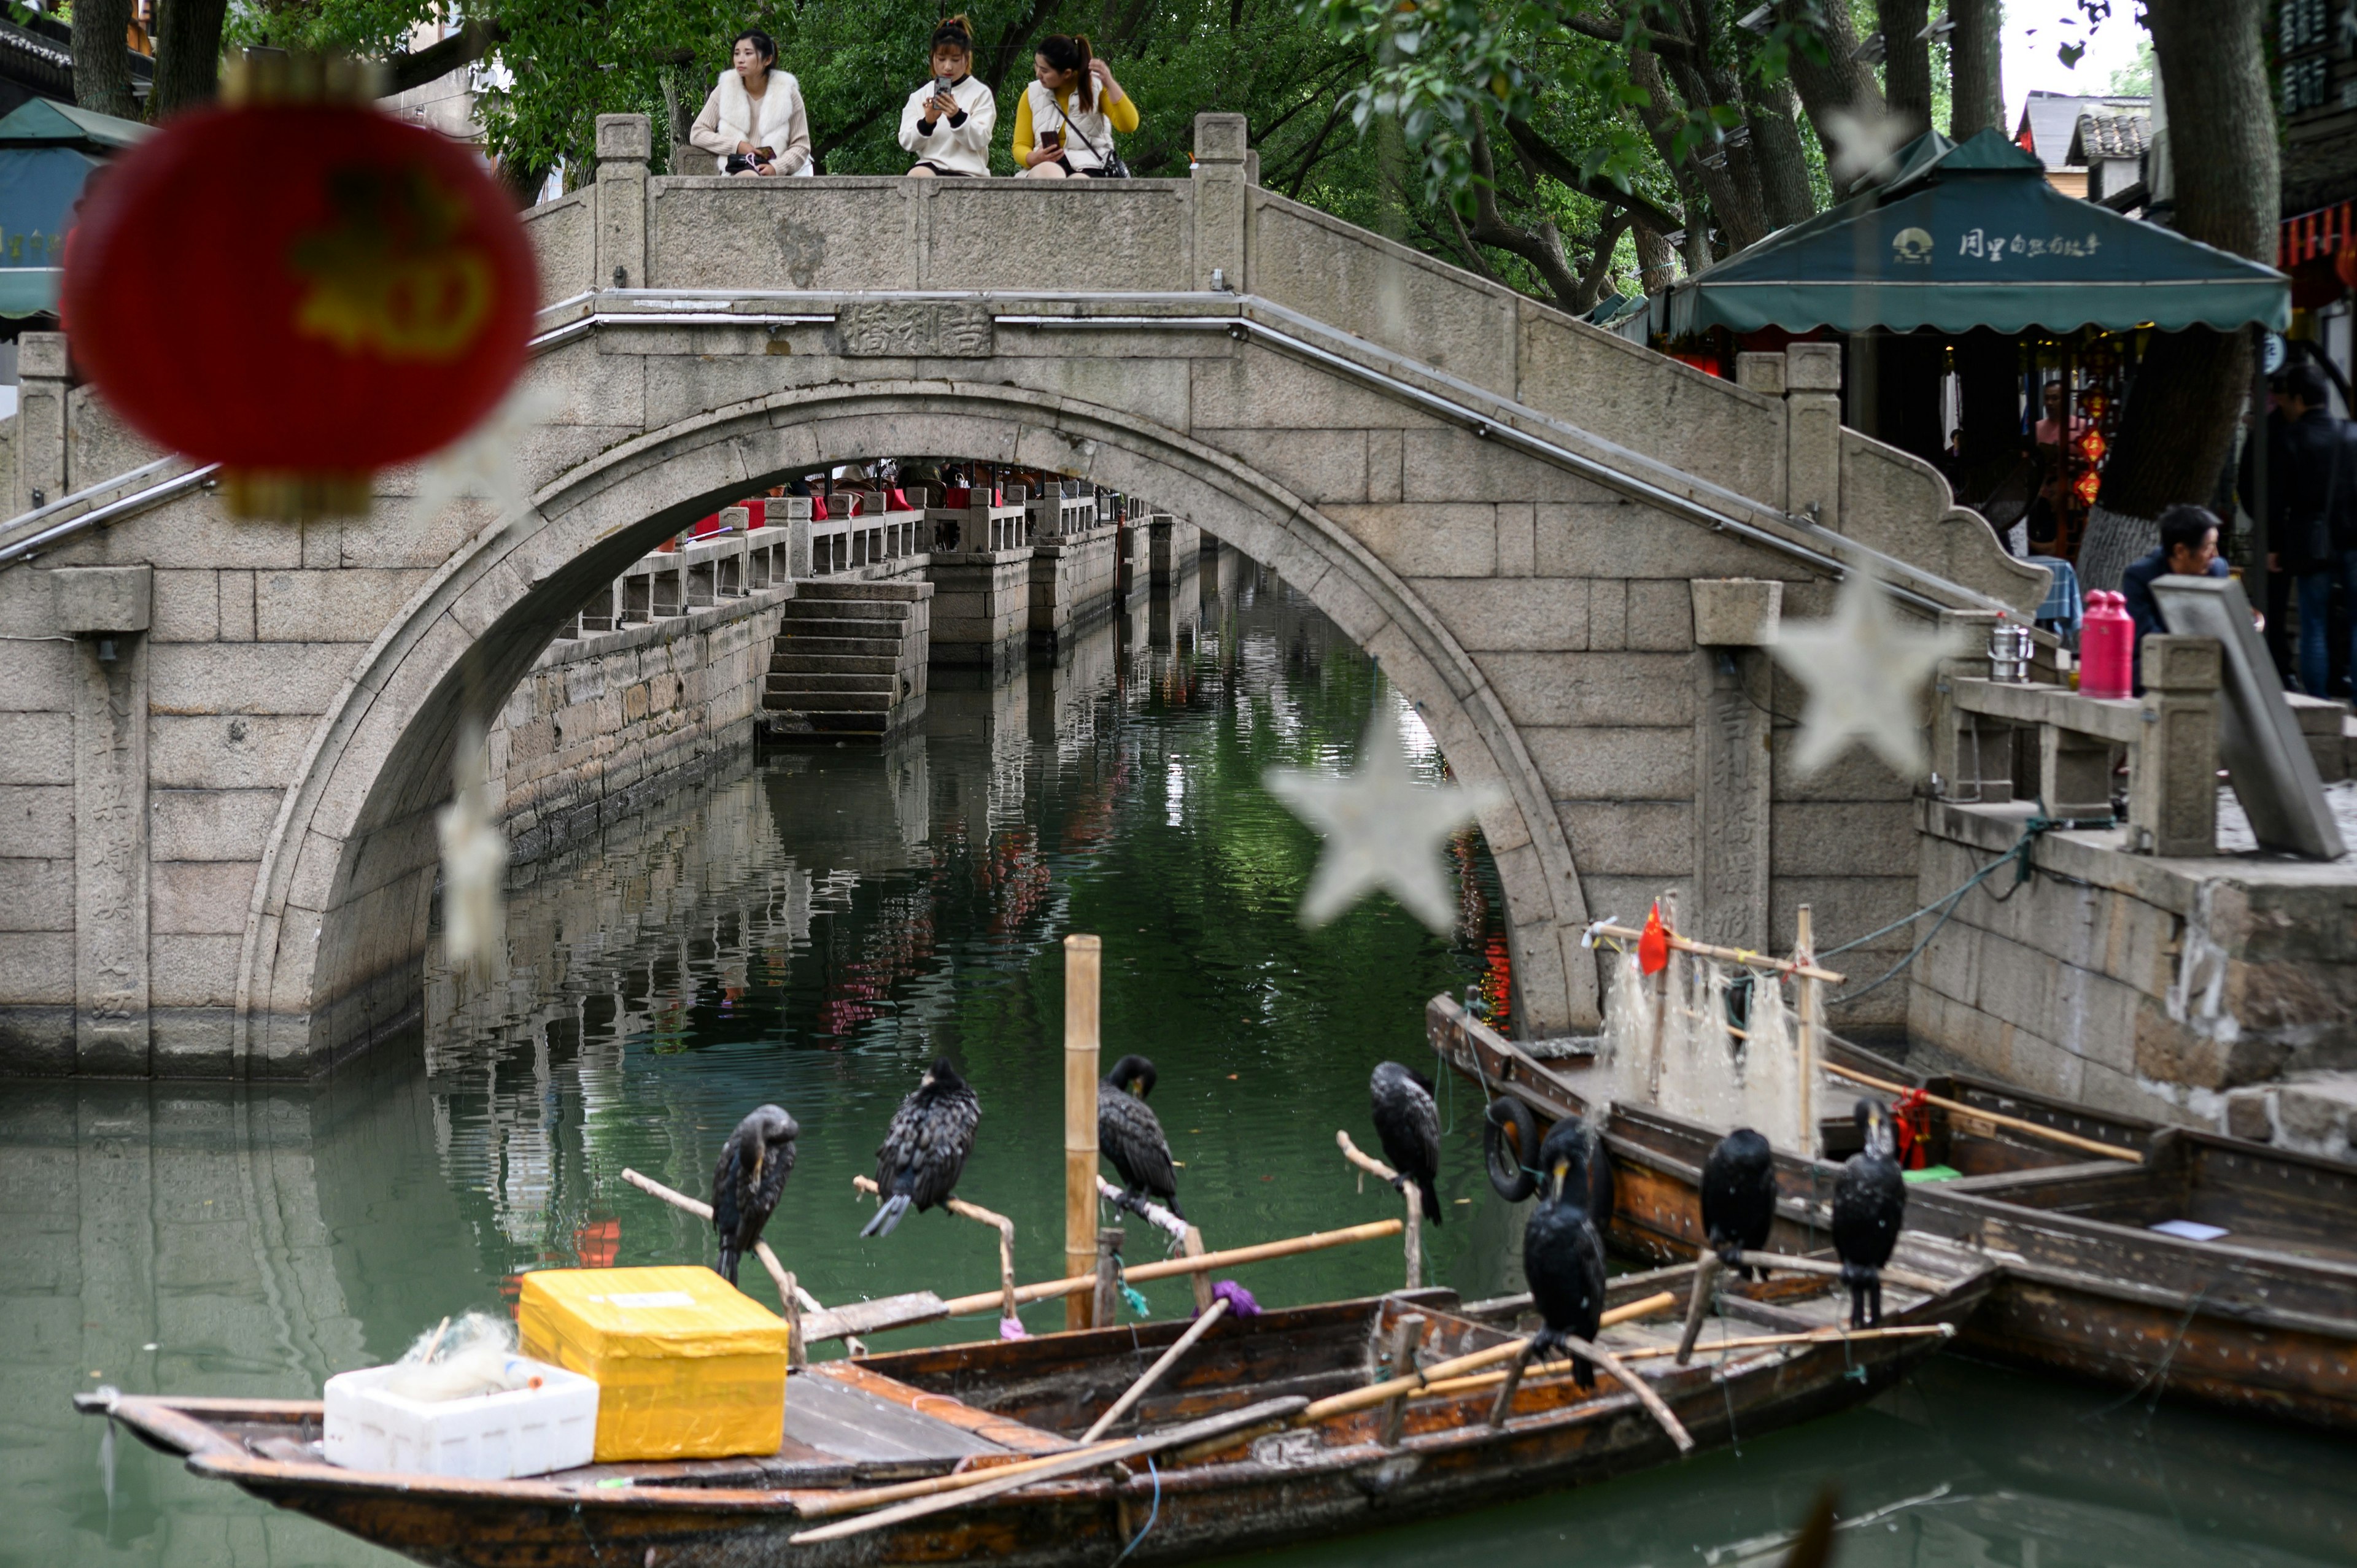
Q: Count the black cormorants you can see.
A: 7